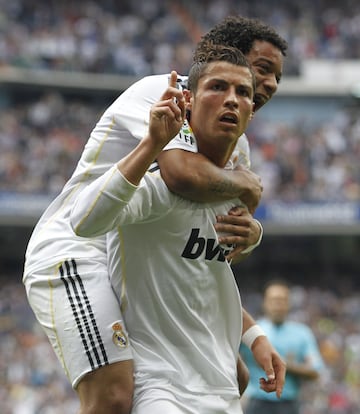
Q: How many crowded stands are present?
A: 3